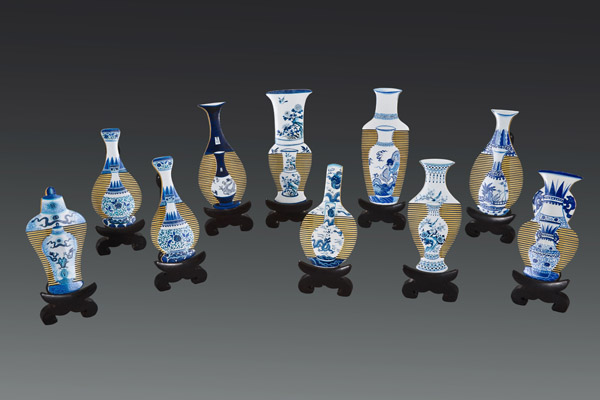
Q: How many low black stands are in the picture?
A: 10